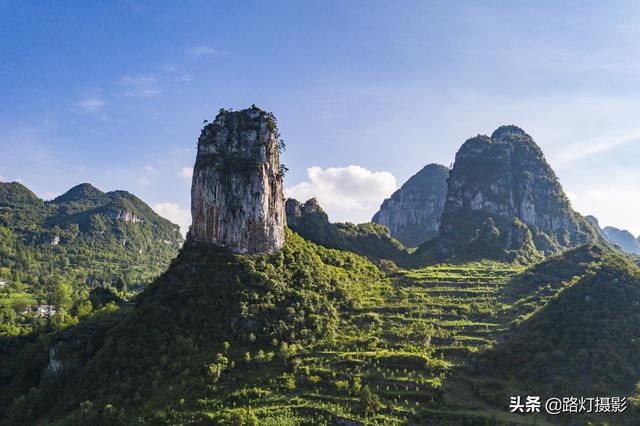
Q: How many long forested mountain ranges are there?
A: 1